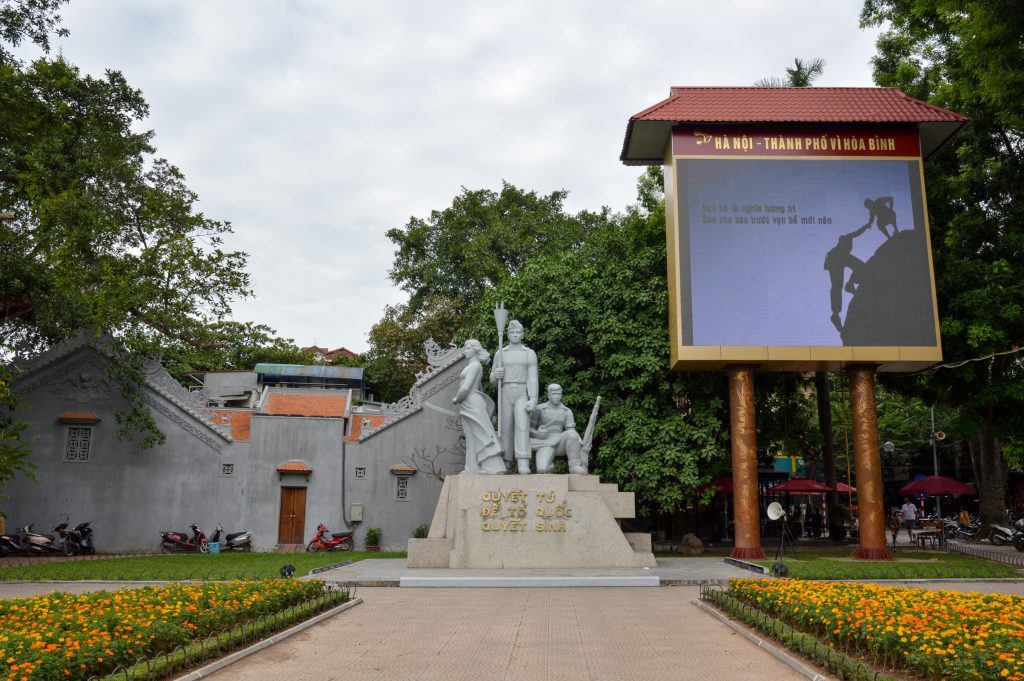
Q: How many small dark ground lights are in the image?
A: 2